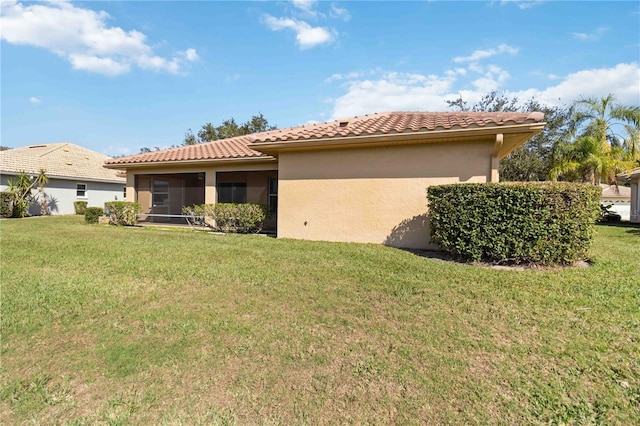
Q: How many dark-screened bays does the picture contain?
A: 2